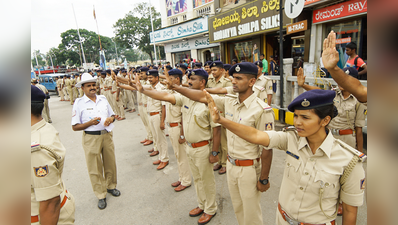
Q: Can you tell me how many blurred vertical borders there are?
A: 2